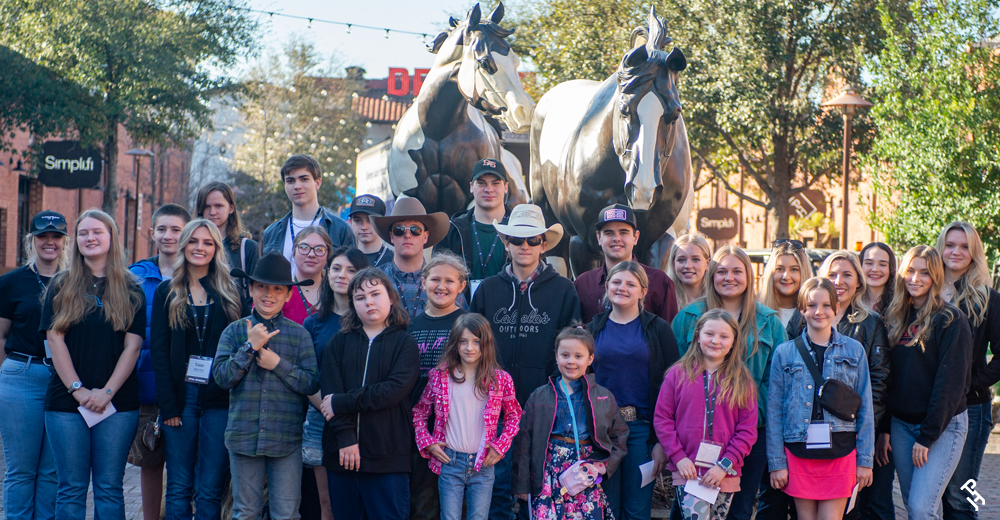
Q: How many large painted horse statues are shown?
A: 2